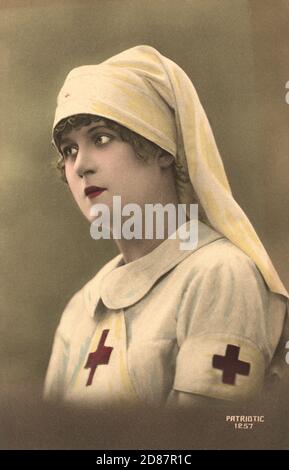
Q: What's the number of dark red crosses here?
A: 2